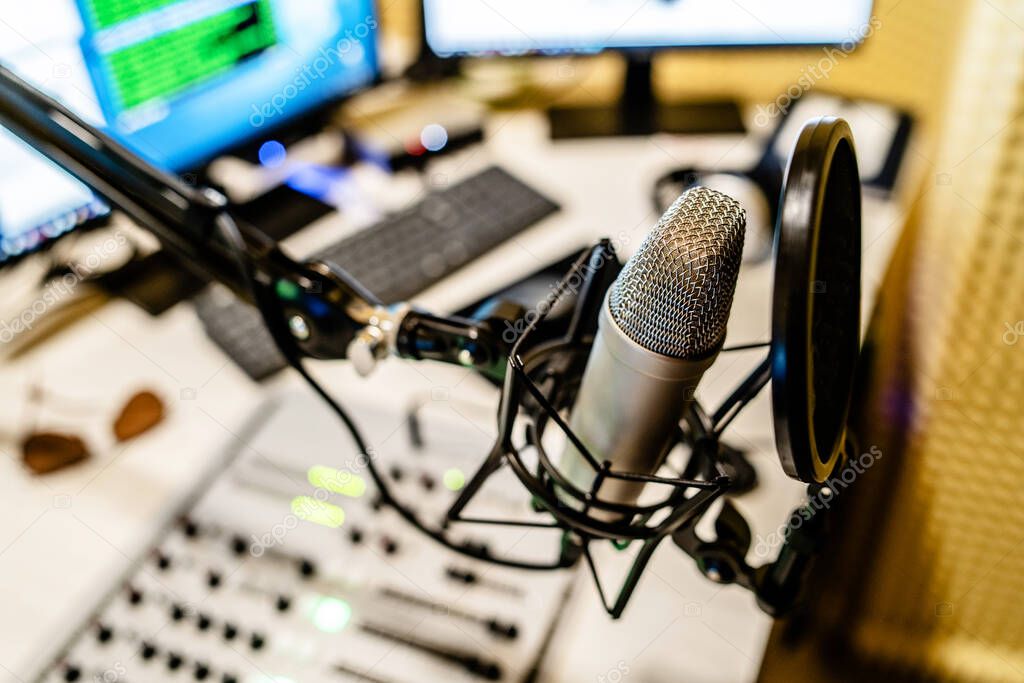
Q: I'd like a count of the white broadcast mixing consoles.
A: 1